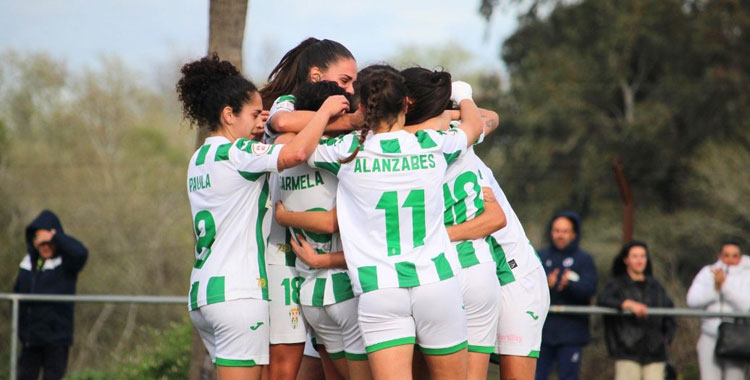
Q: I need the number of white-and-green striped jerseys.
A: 6